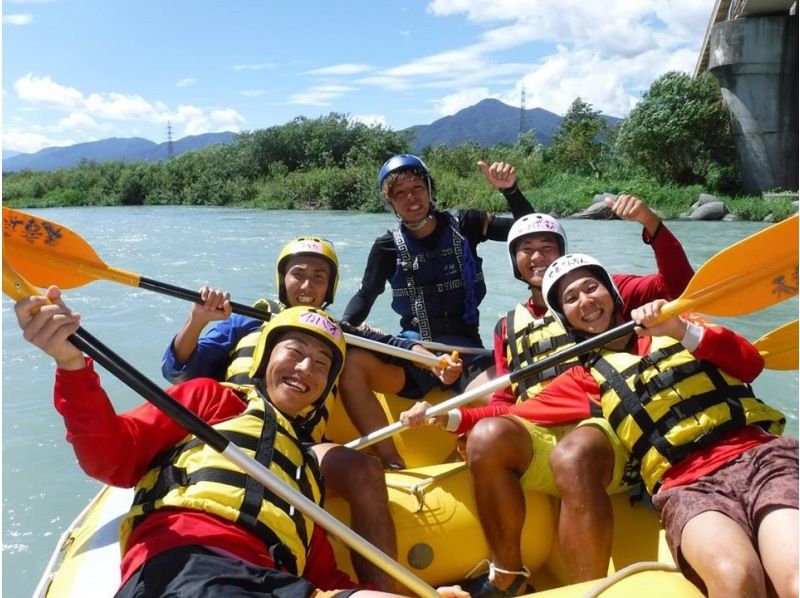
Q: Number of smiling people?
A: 5